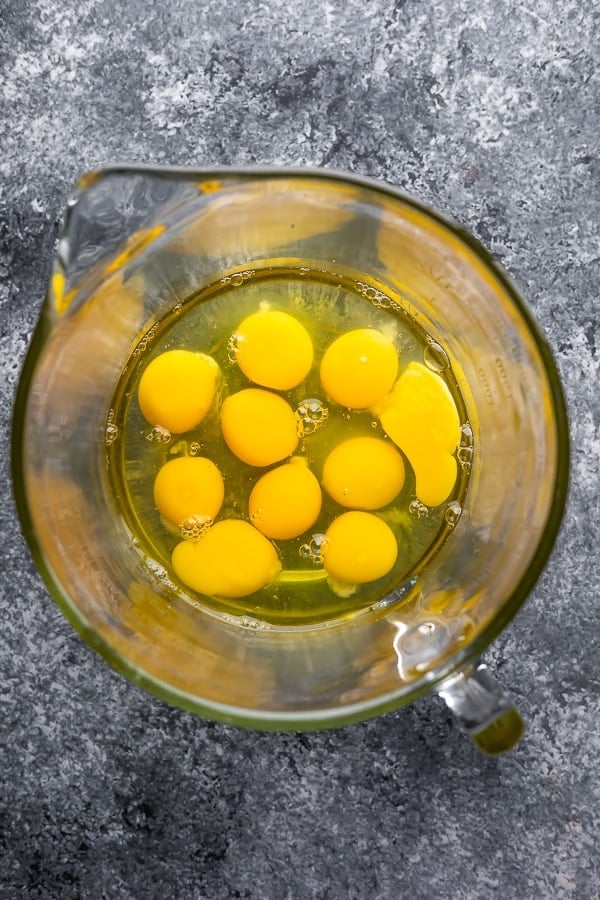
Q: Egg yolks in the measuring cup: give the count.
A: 10